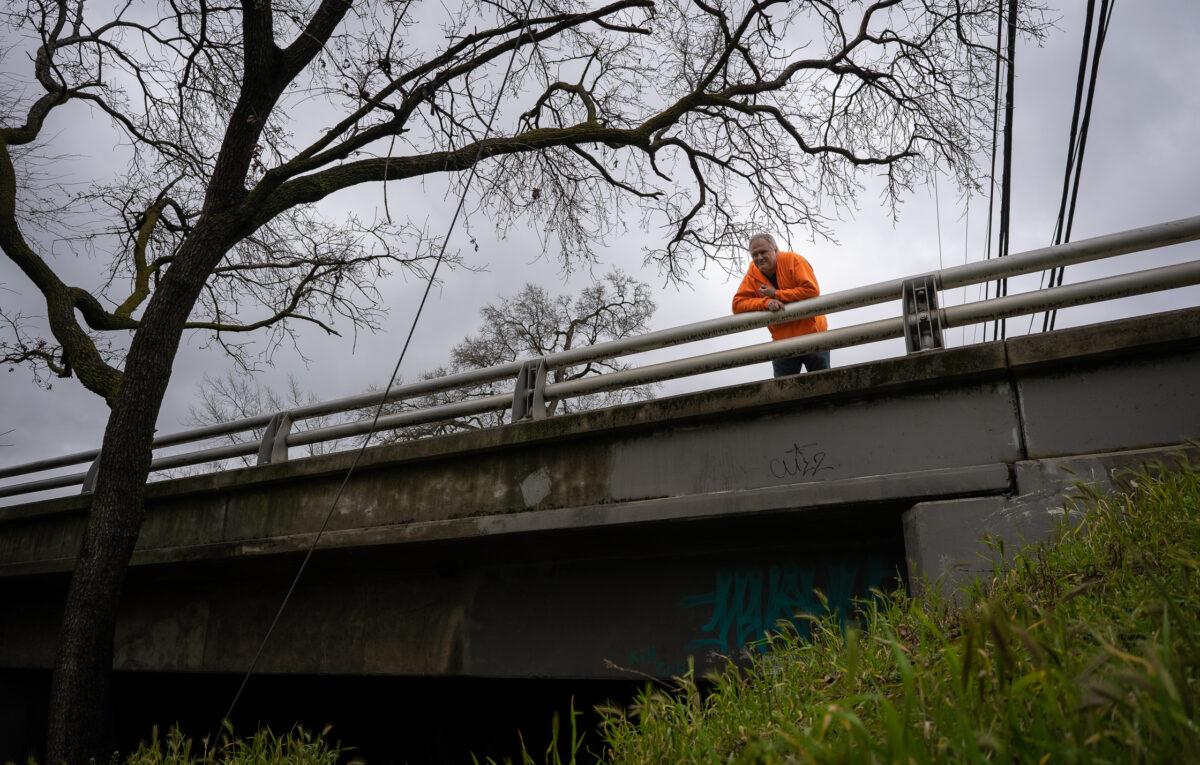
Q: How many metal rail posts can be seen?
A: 4